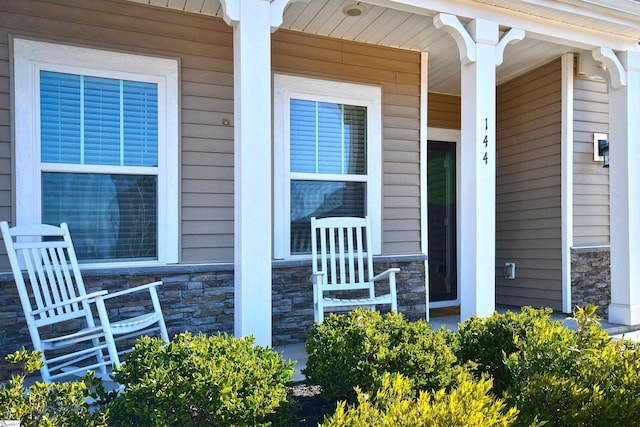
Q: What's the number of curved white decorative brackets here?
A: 5